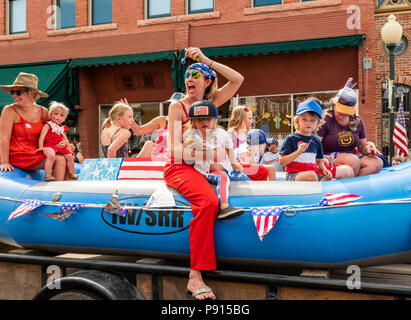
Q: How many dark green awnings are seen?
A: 3